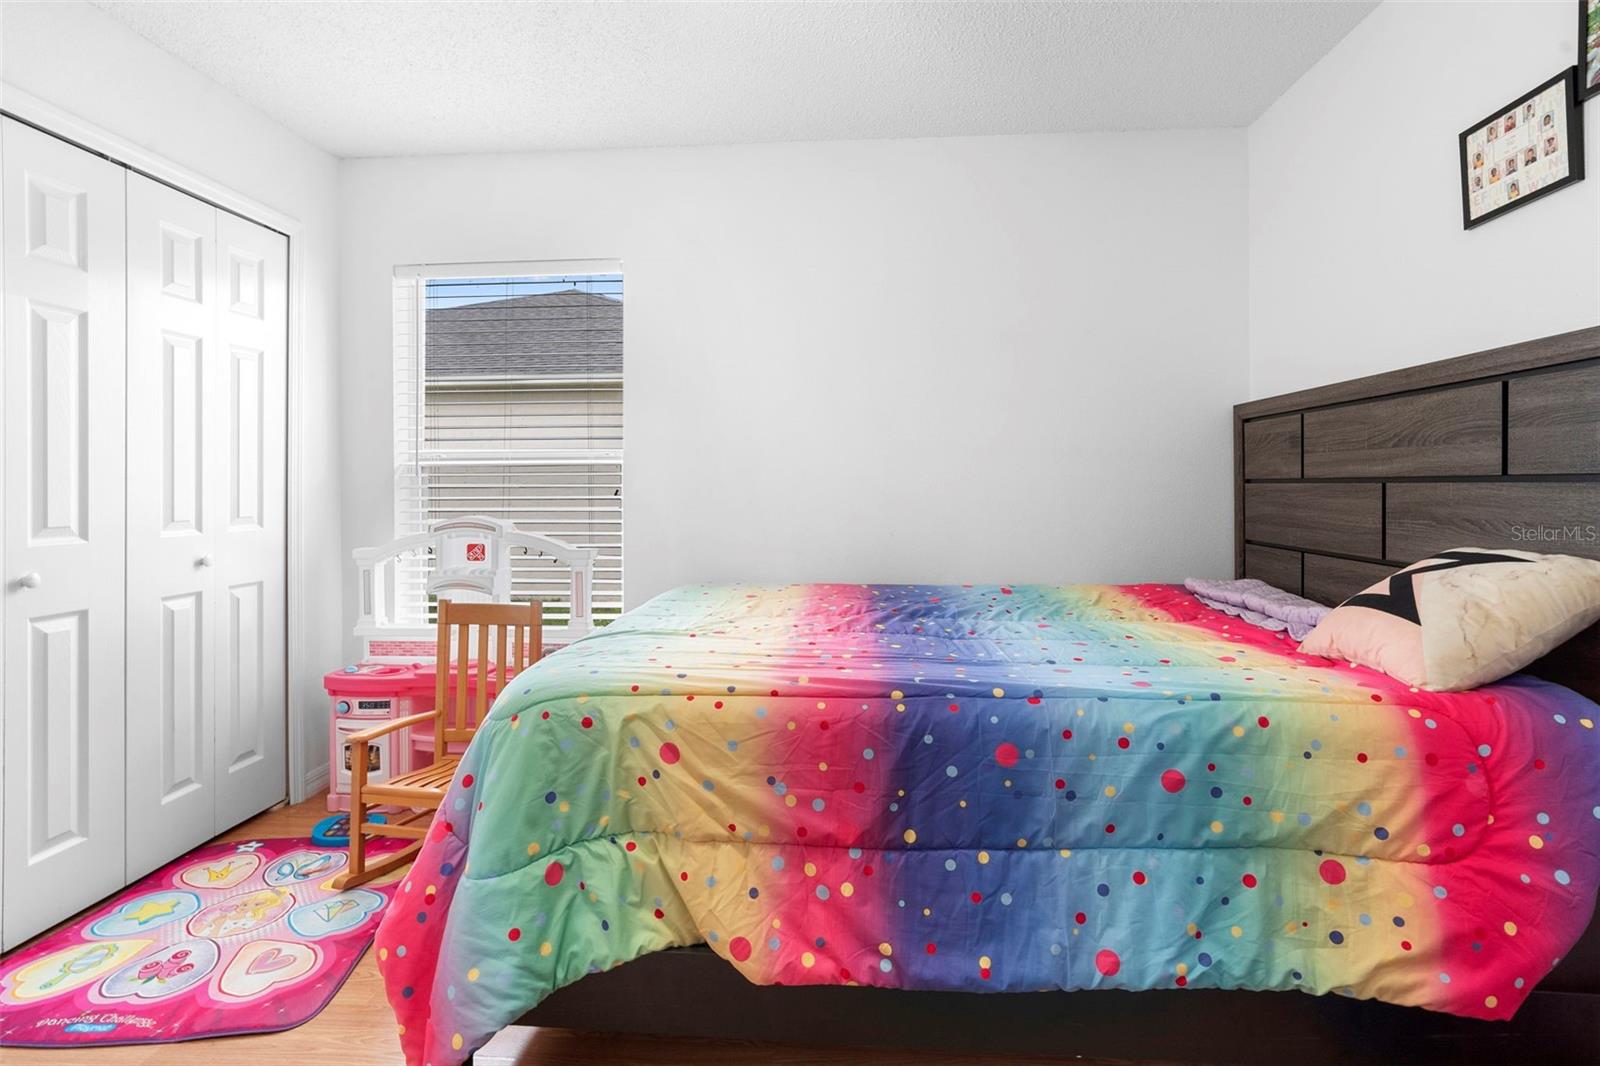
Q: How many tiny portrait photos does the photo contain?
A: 11